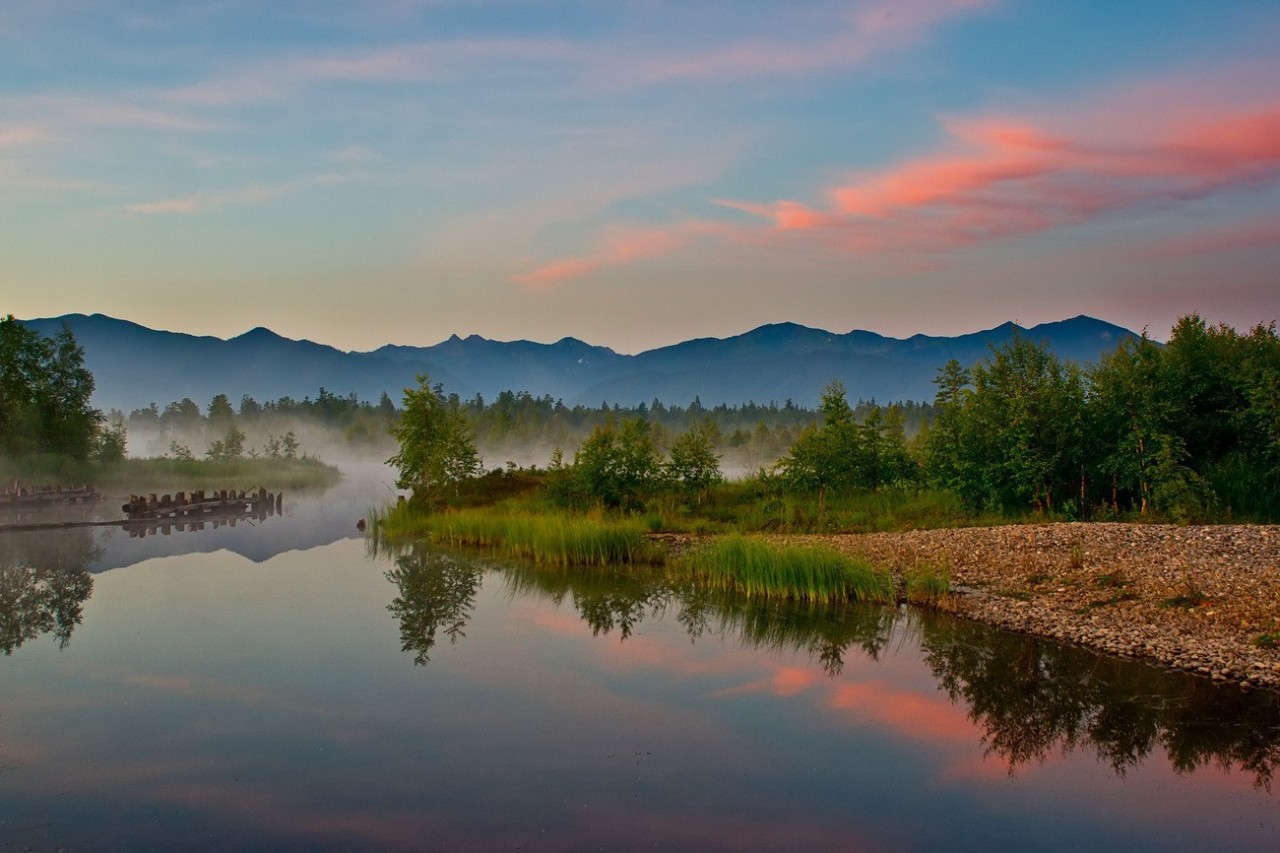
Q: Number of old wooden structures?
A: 2